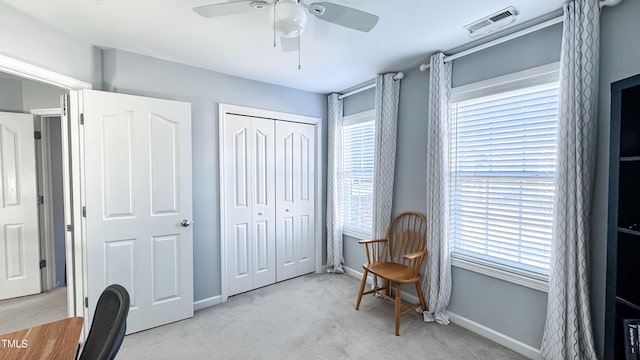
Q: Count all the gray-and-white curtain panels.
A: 4